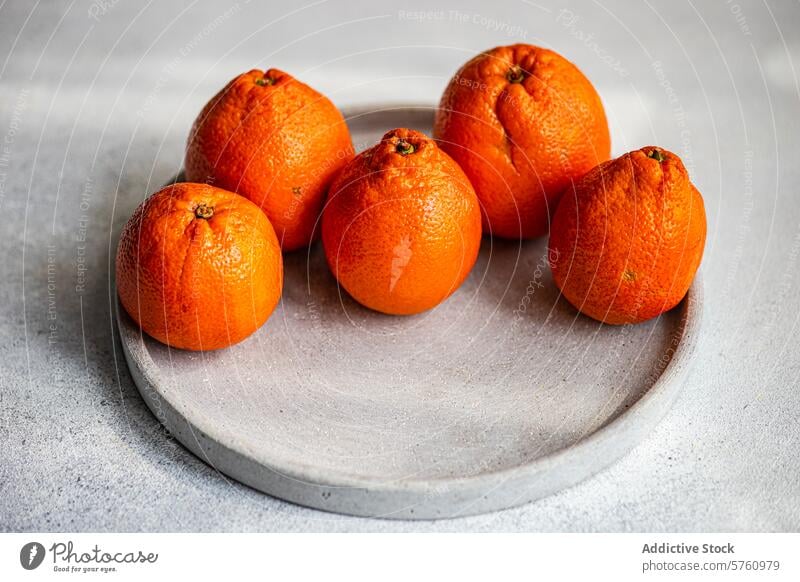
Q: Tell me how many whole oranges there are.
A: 5